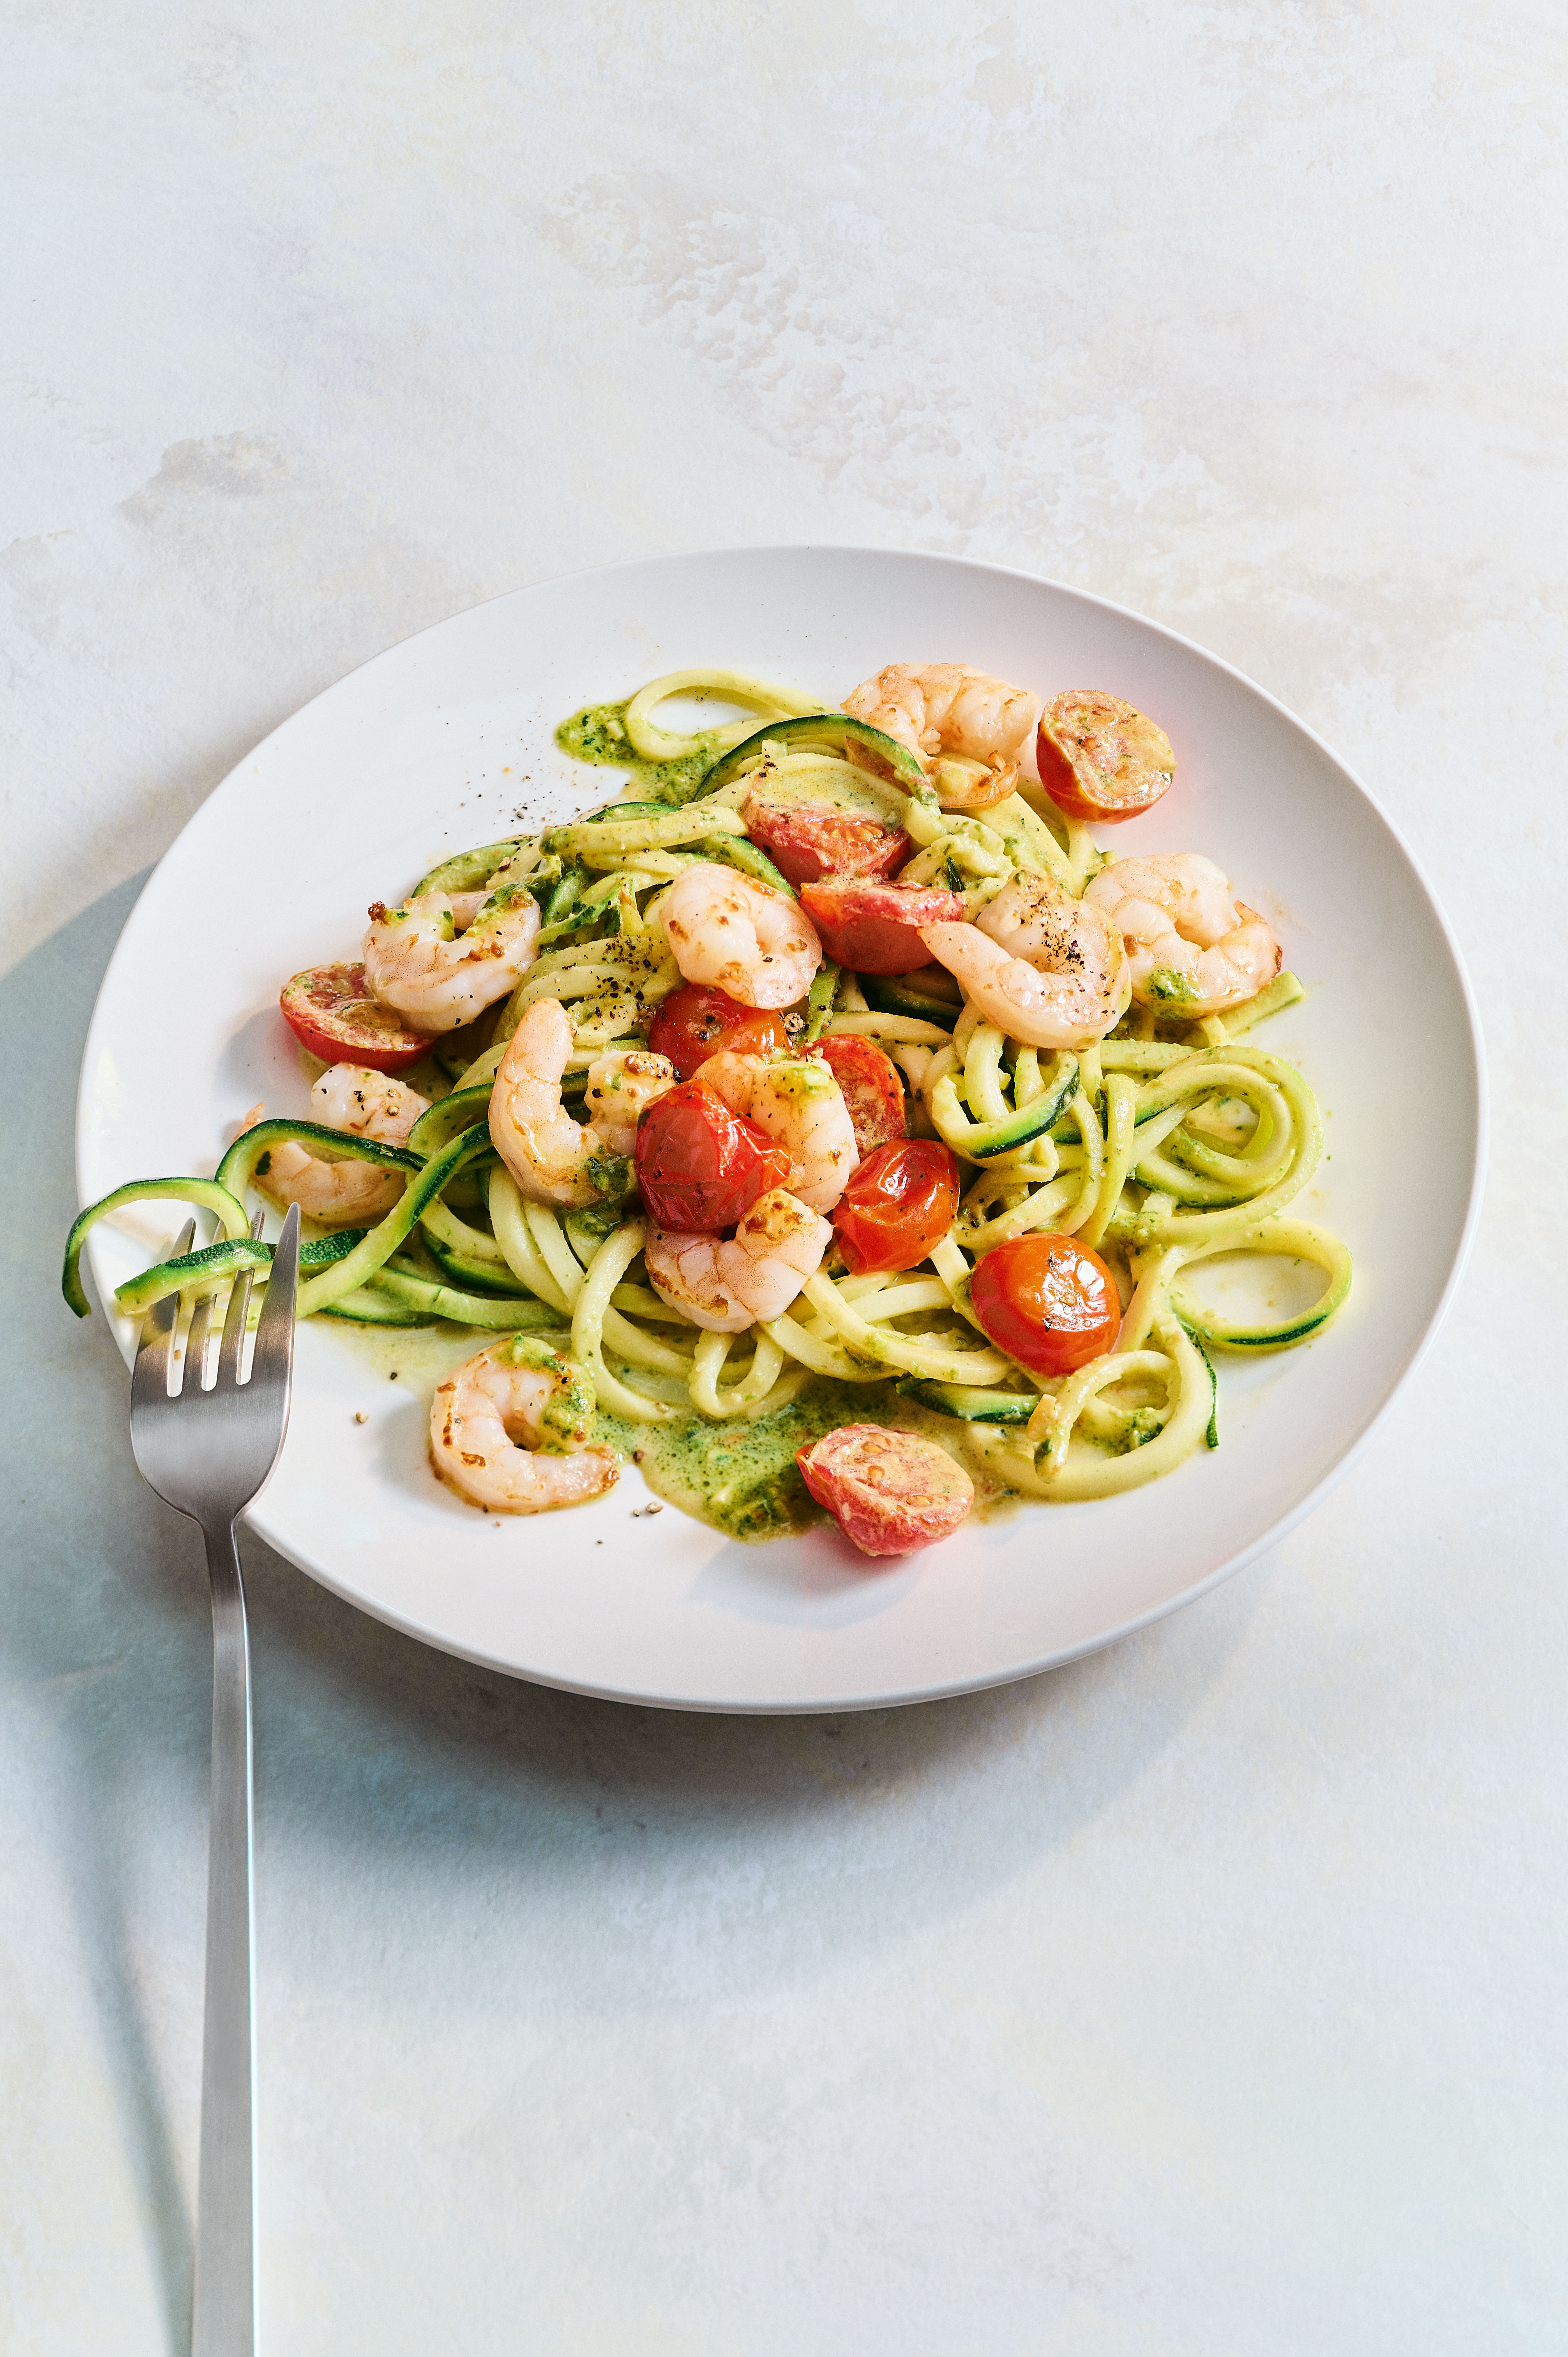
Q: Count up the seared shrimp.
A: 10